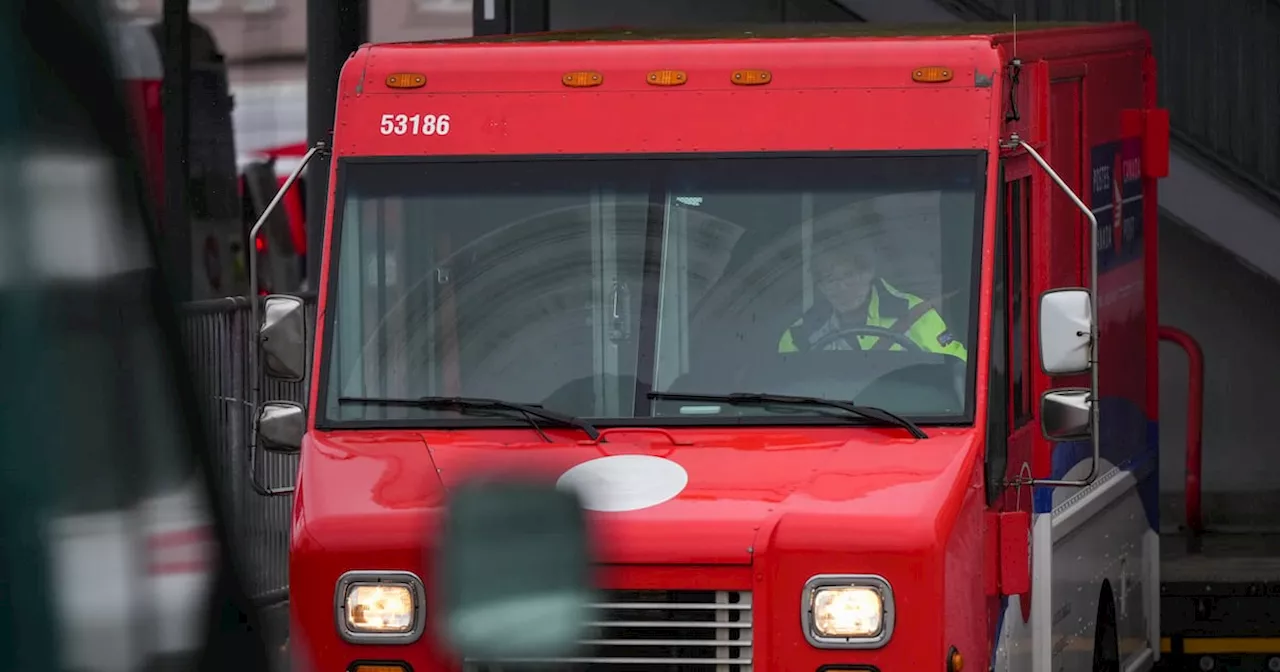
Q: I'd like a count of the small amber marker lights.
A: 5